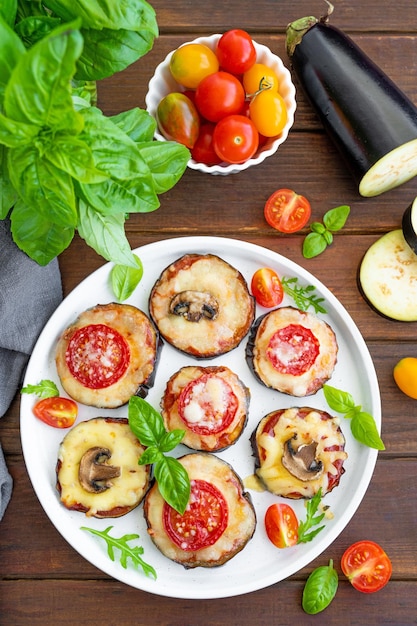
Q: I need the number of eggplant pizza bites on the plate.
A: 7